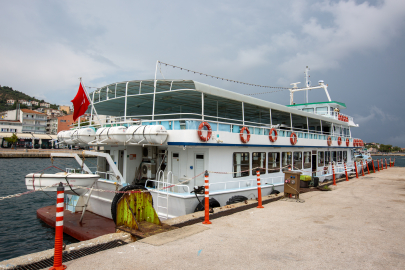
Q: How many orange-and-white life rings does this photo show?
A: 15